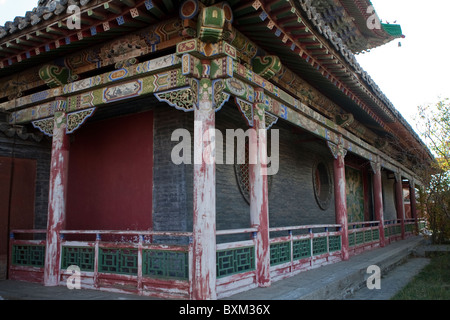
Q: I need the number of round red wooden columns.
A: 7